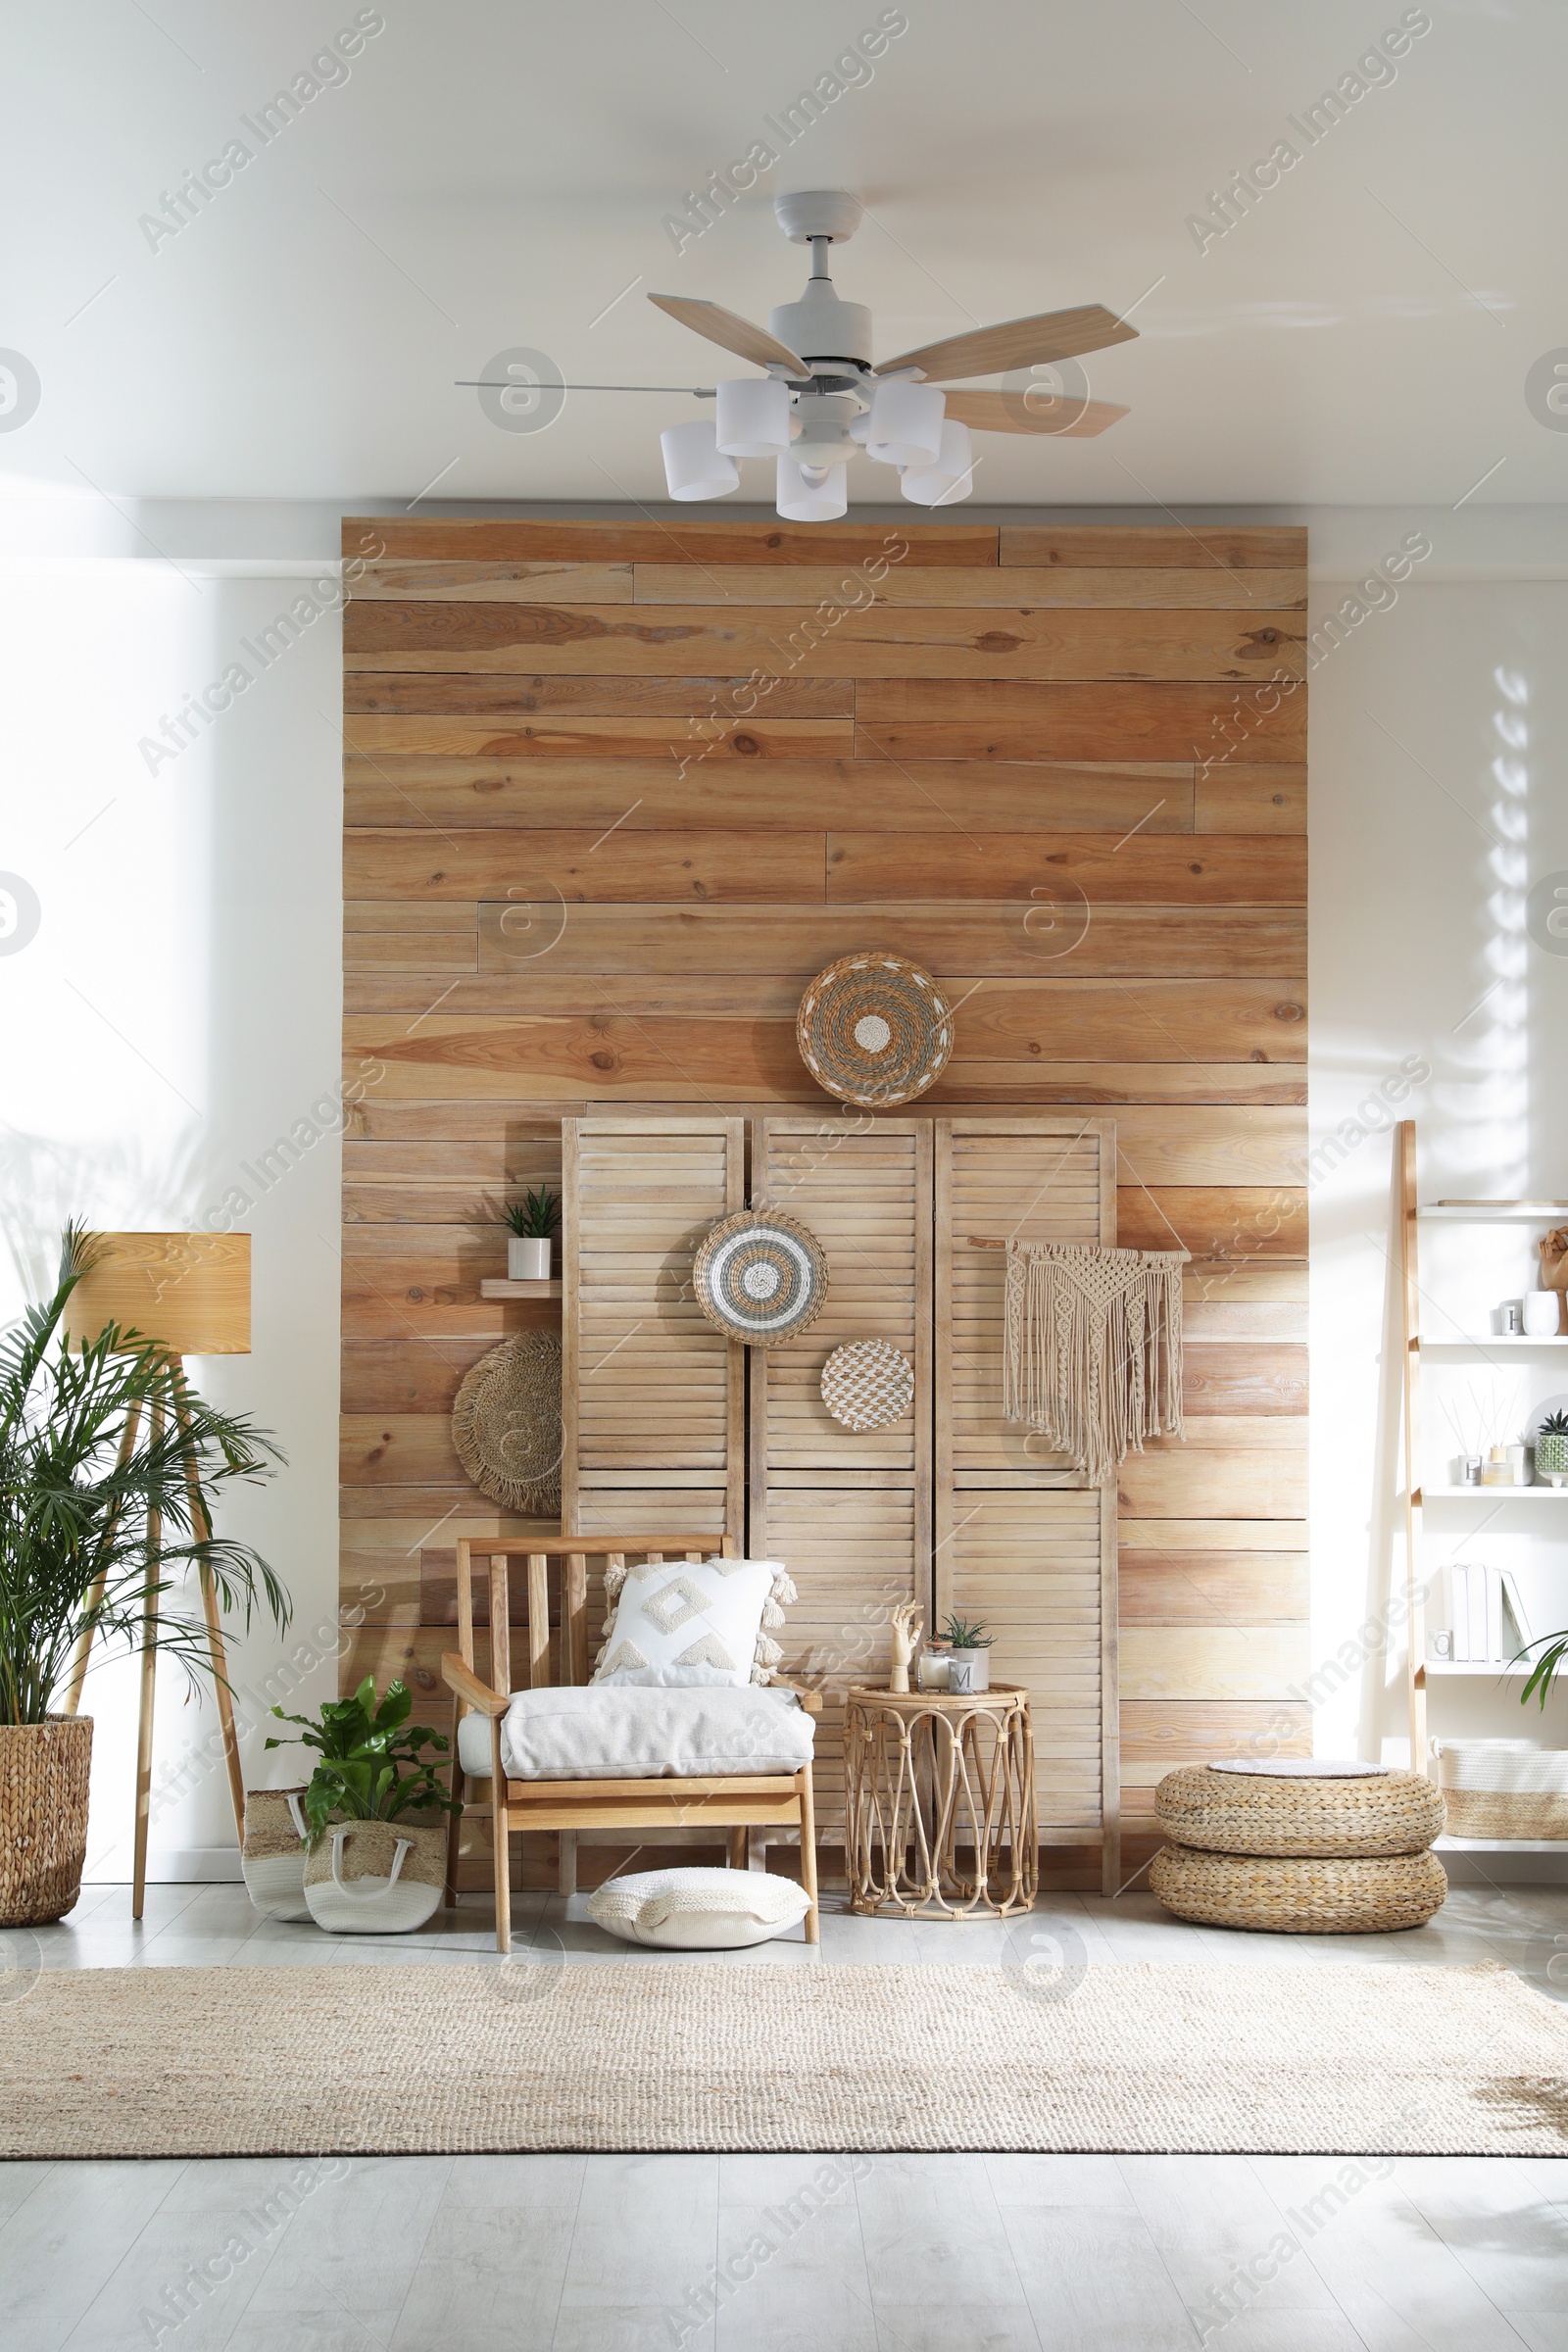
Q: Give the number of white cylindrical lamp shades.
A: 5